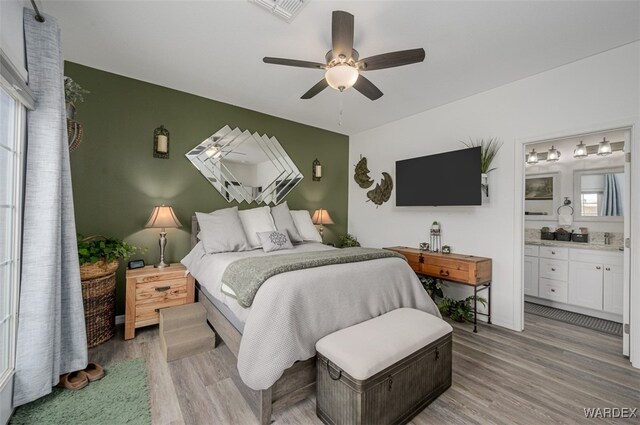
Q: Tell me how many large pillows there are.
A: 4